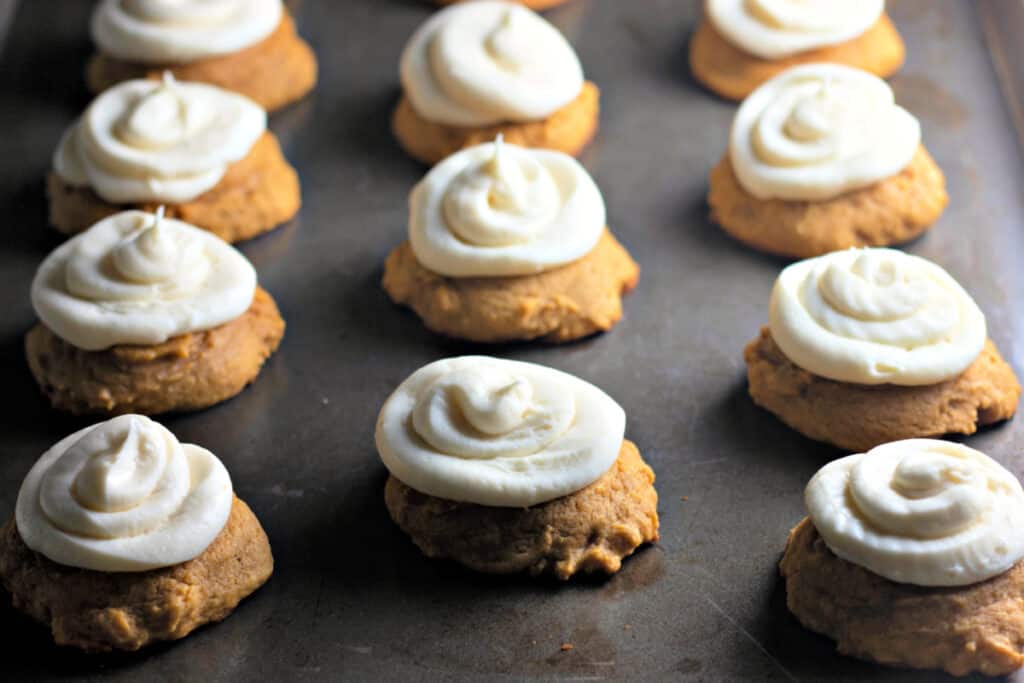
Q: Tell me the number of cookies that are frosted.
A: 11